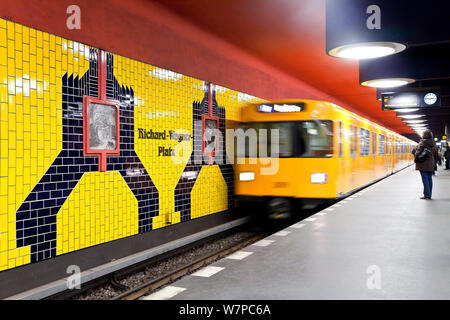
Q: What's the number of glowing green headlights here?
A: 0